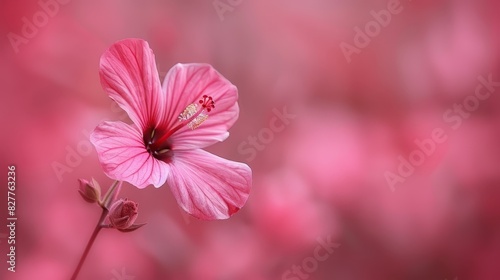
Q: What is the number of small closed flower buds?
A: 2